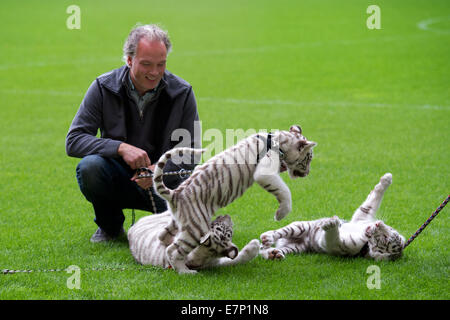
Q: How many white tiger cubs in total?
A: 3